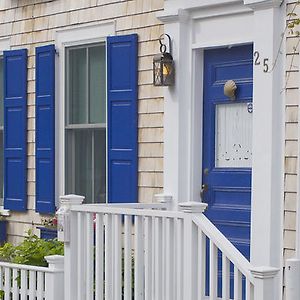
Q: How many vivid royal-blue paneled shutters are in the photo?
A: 3